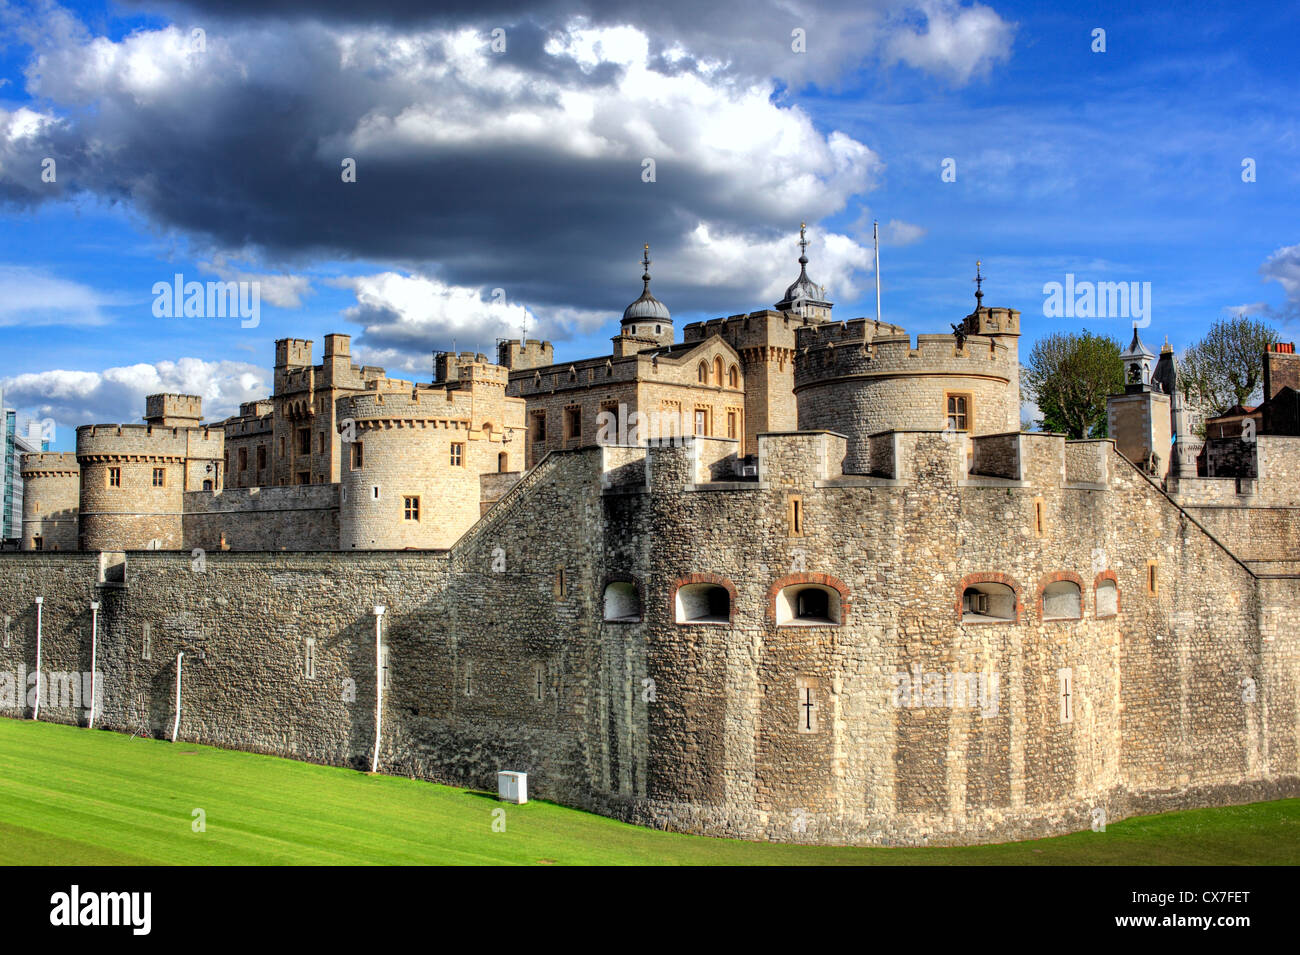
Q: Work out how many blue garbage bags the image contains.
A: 0